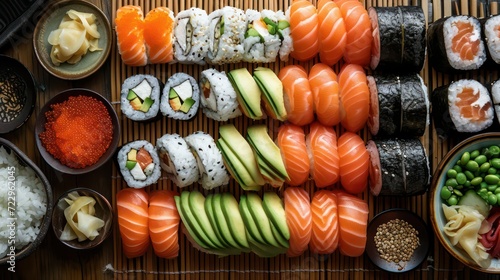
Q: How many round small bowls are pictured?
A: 5